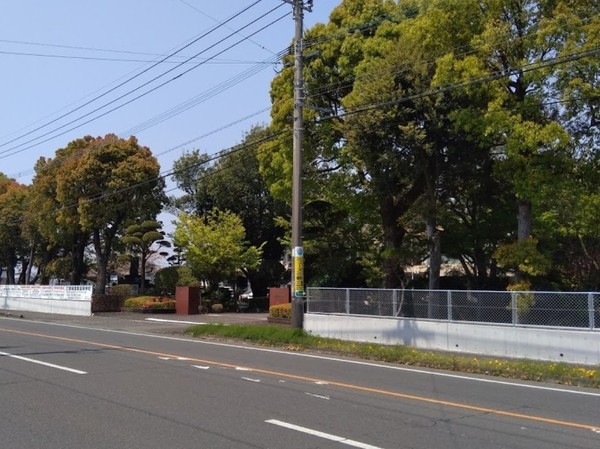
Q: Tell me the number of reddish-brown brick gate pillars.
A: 2